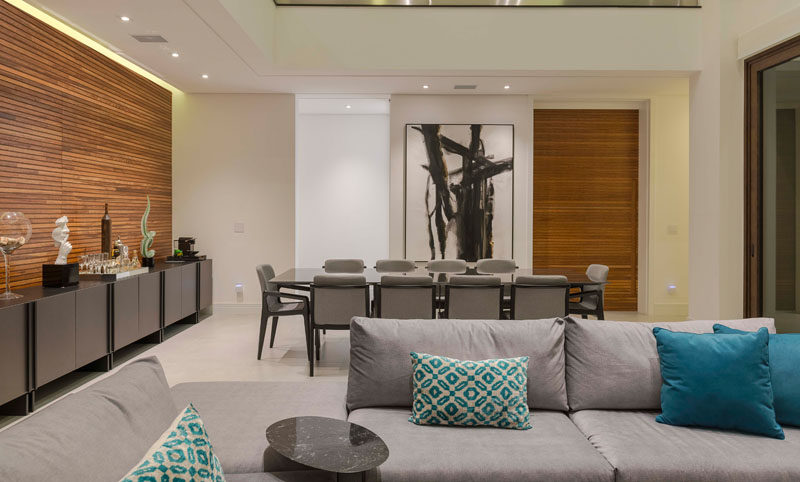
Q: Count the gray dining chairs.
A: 10